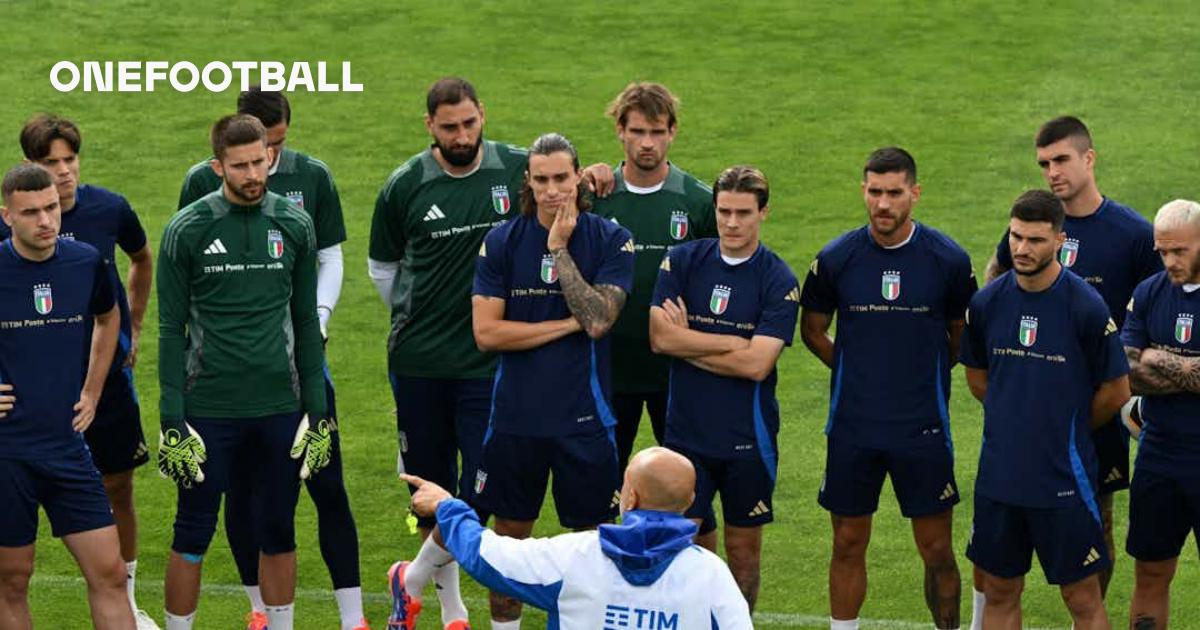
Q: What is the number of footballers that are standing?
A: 12